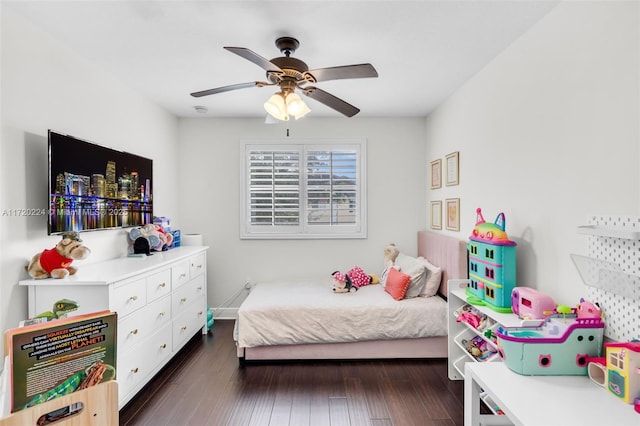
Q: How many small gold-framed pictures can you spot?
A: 4